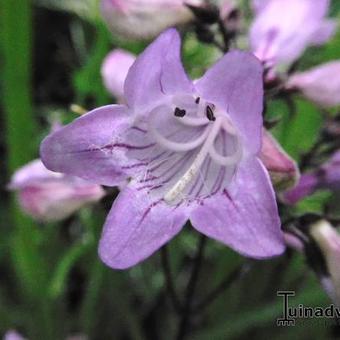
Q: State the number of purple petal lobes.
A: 5